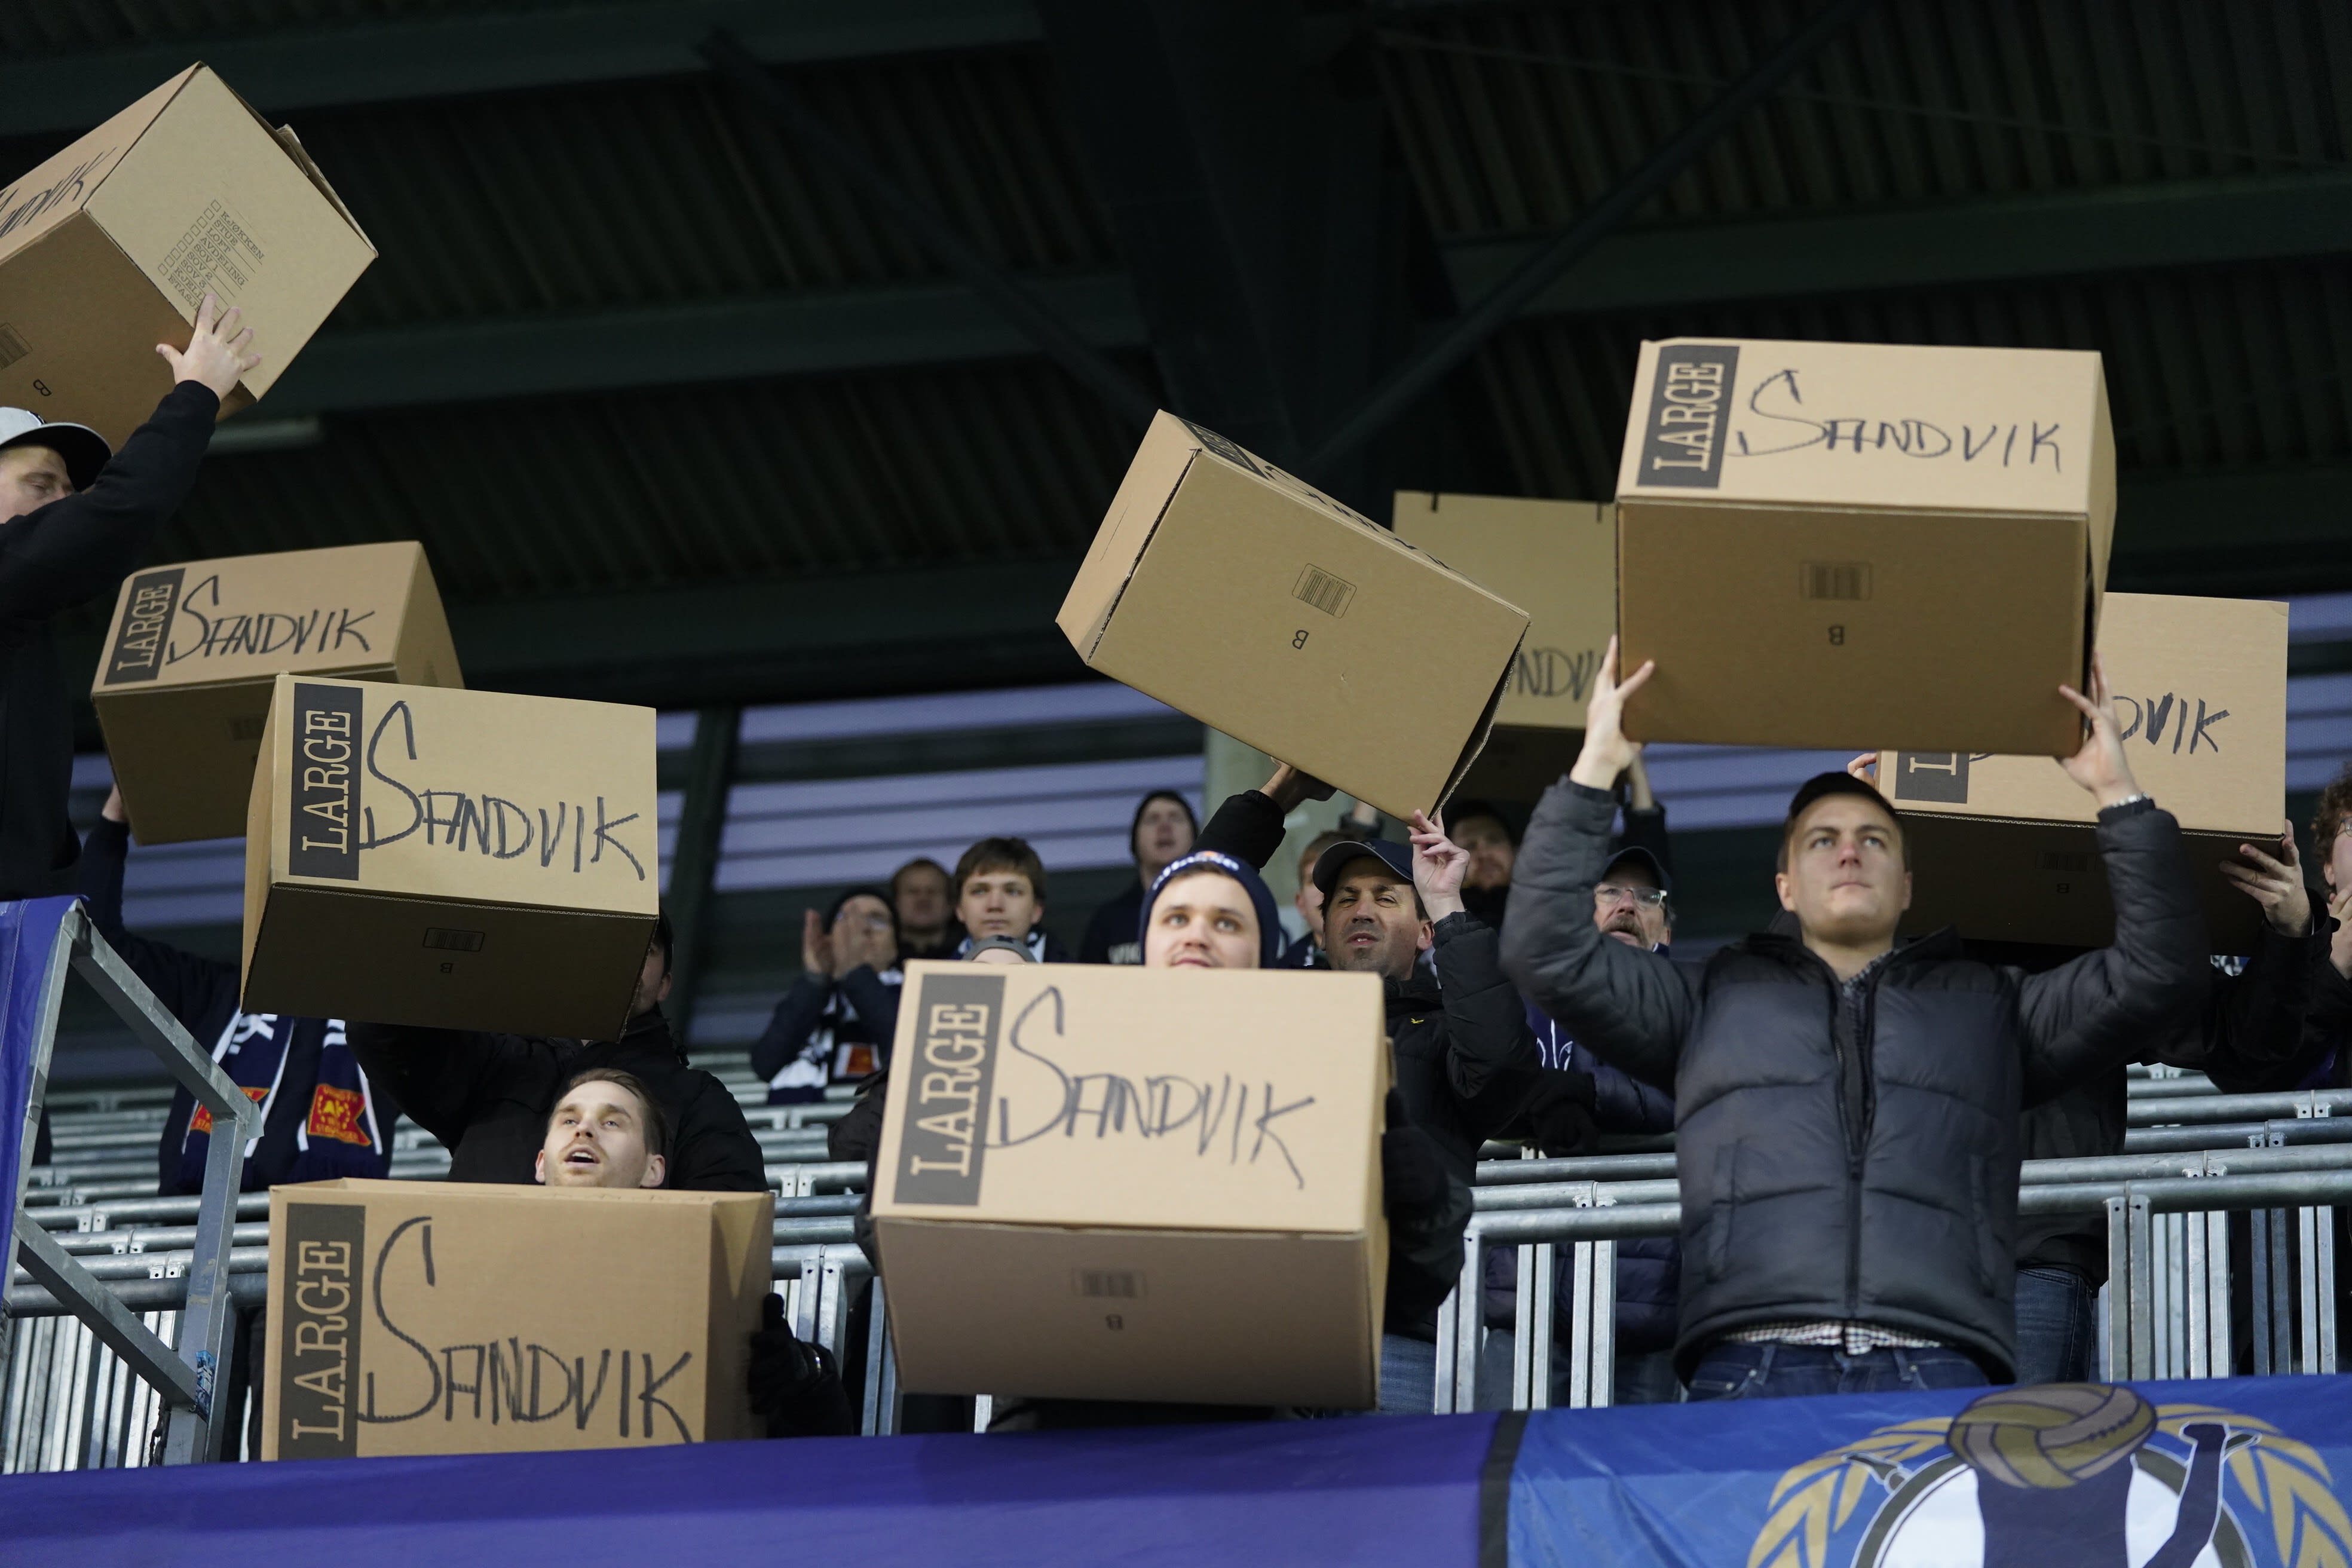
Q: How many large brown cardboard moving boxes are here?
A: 9